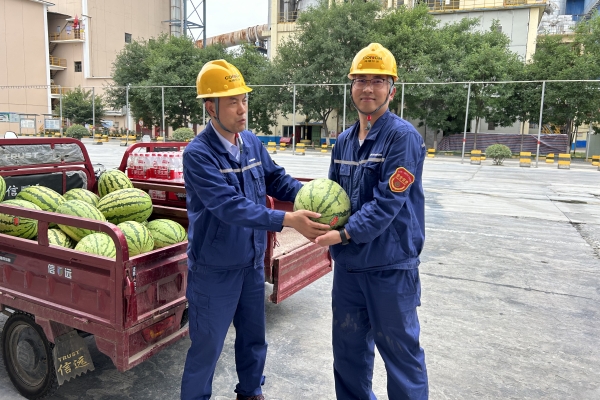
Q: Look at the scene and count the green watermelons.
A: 12